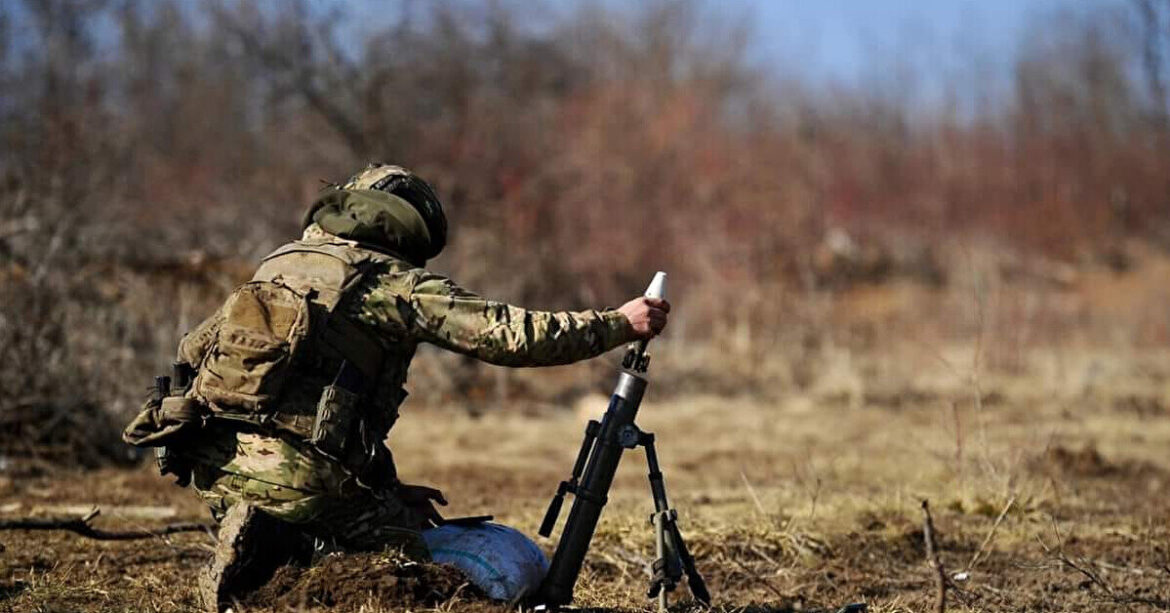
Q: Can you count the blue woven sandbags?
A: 1